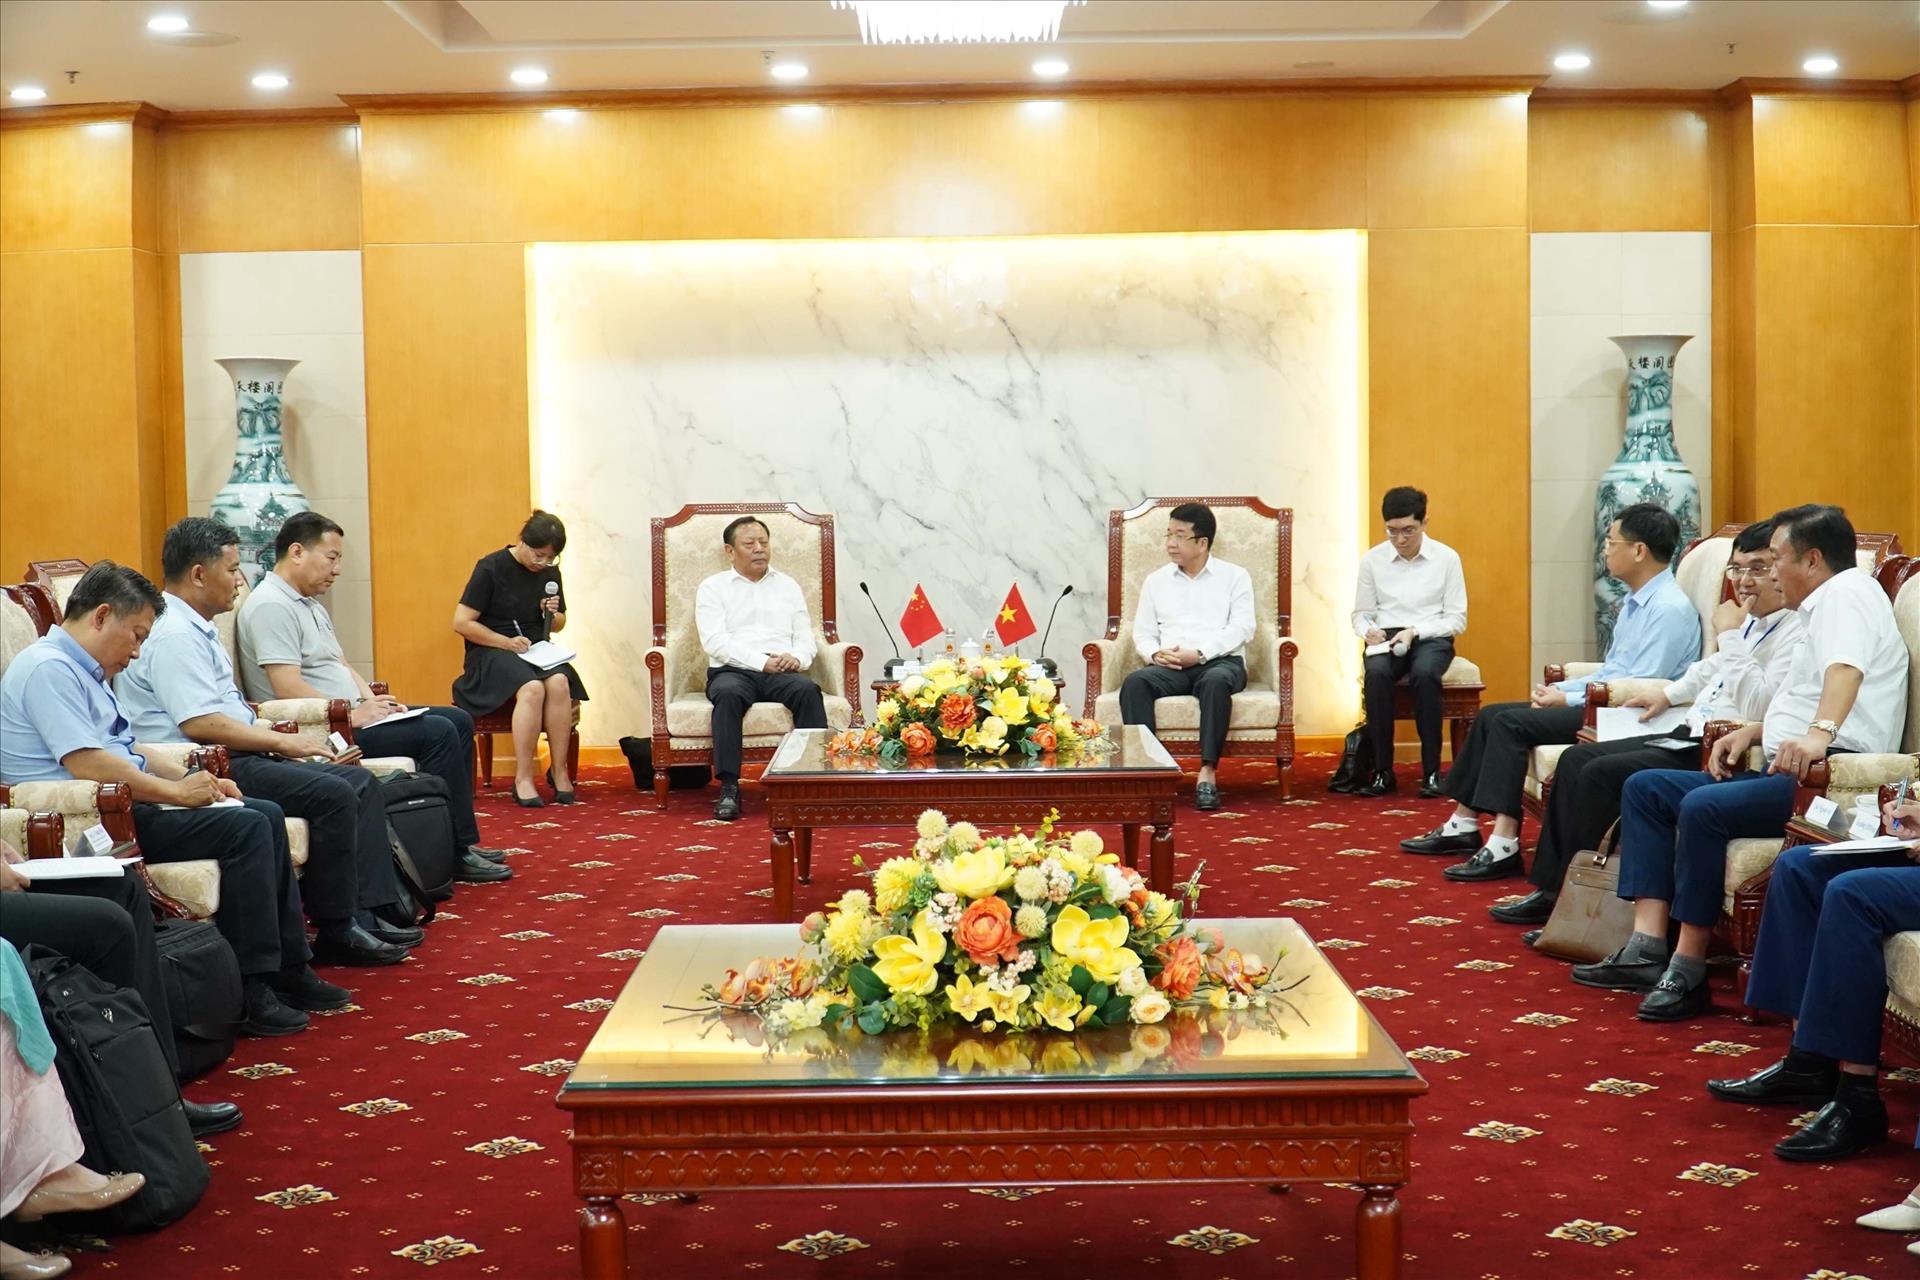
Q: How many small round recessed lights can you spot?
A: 9